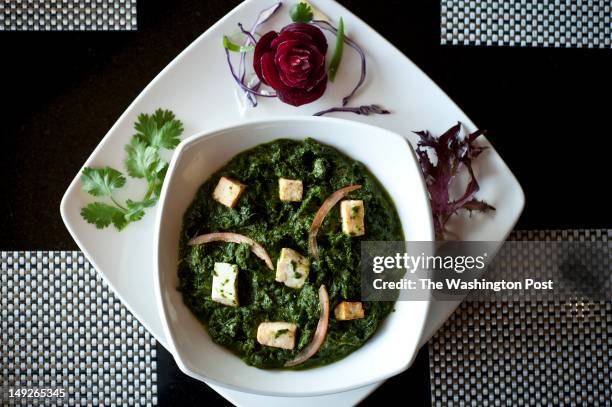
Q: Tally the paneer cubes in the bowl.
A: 7